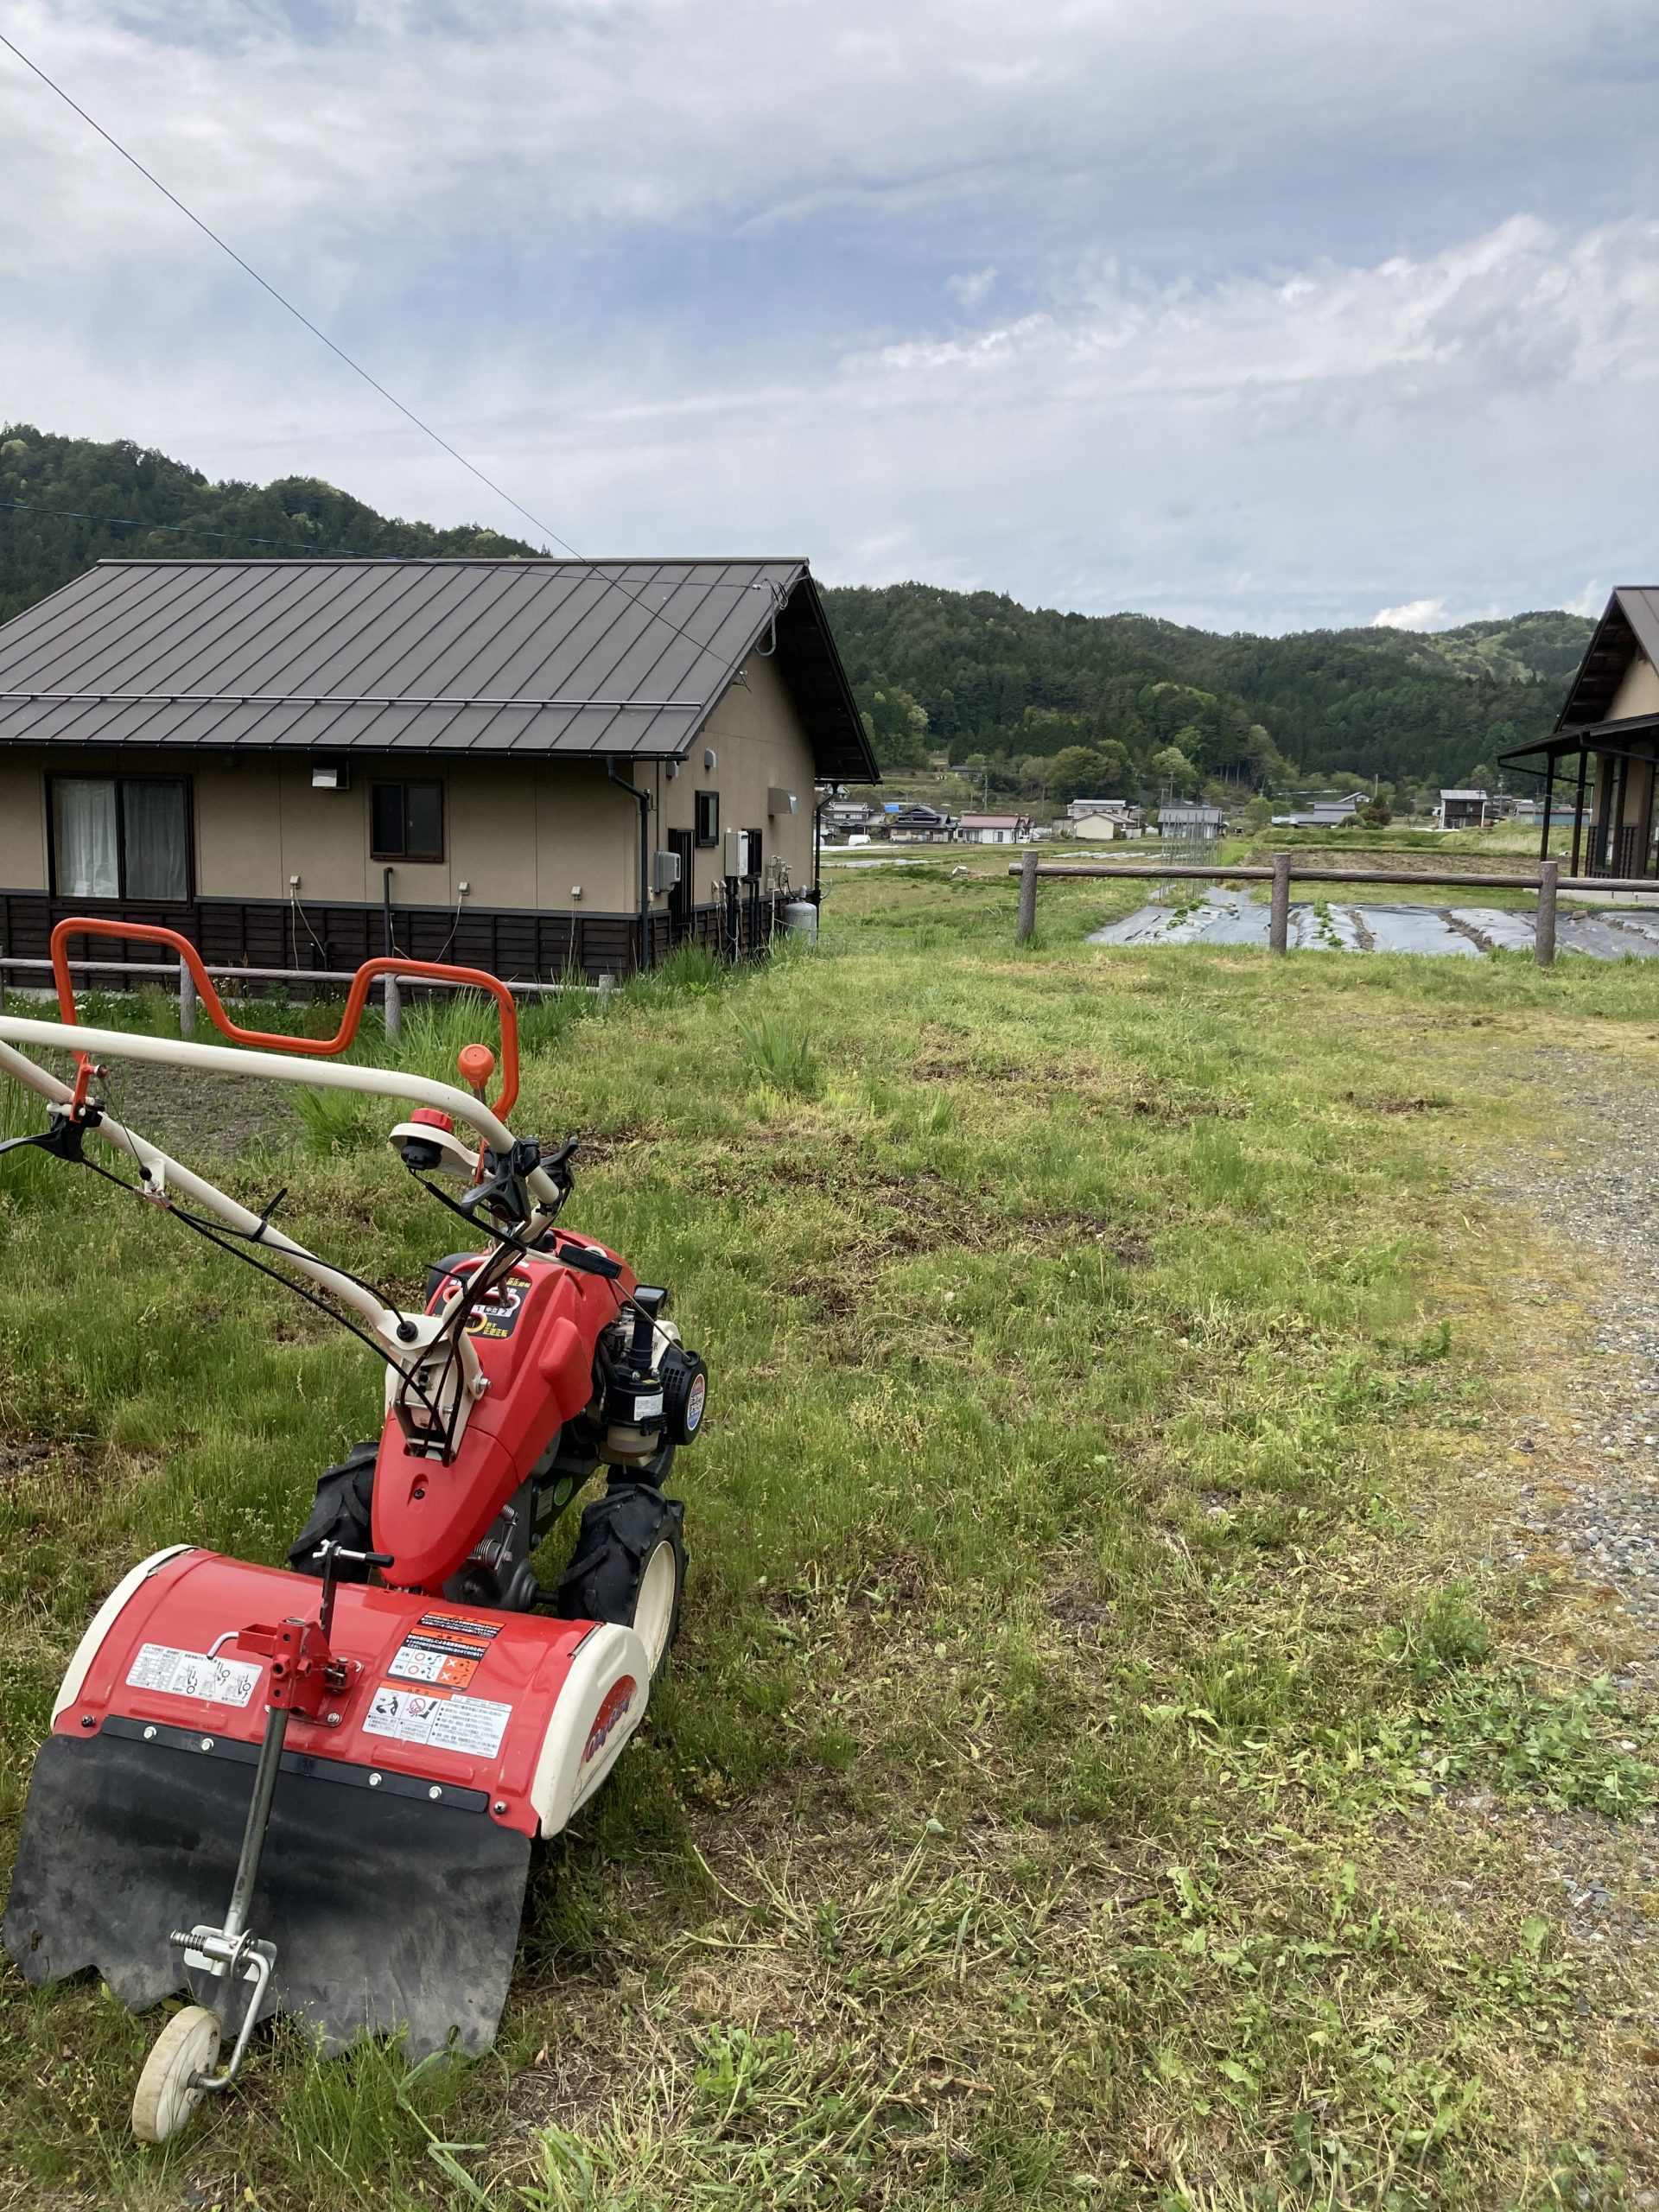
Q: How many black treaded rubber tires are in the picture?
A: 2